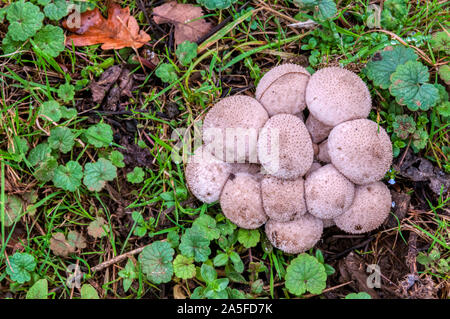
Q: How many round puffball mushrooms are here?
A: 11